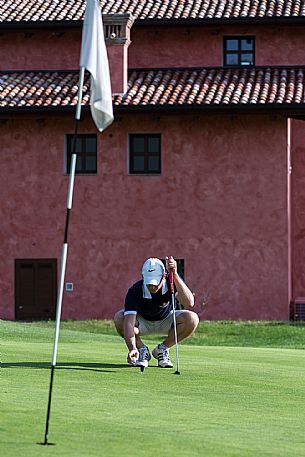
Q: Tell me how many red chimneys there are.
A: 1